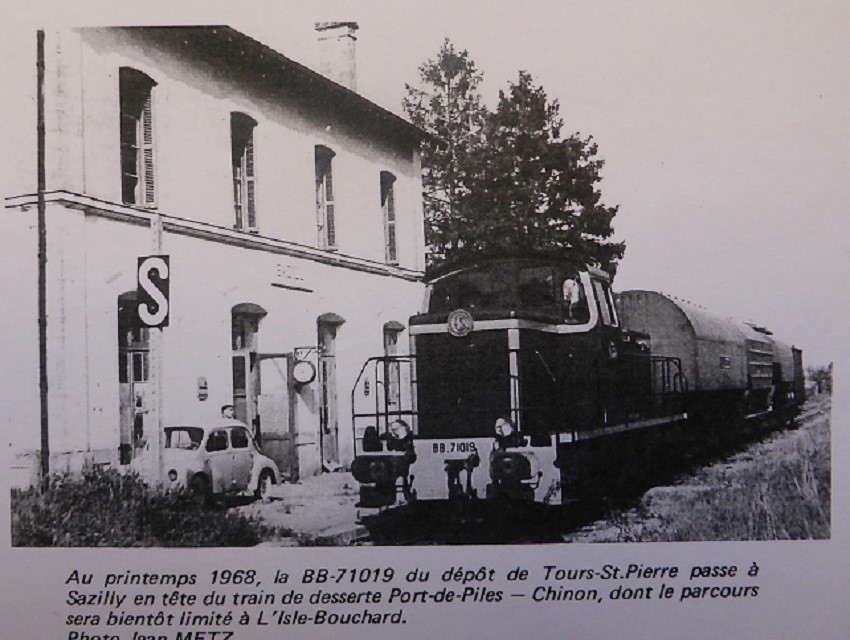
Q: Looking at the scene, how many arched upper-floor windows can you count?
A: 4